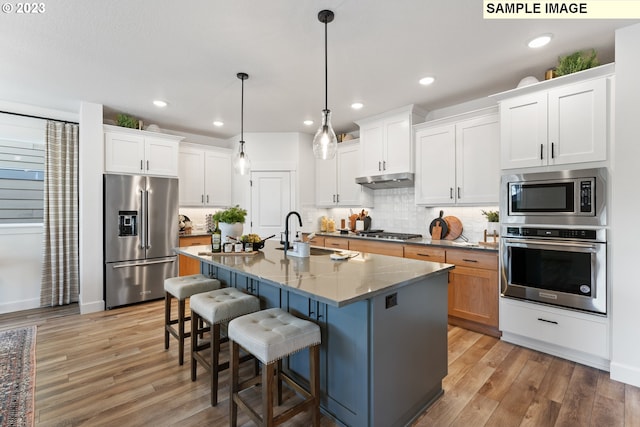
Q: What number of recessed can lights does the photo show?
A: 6